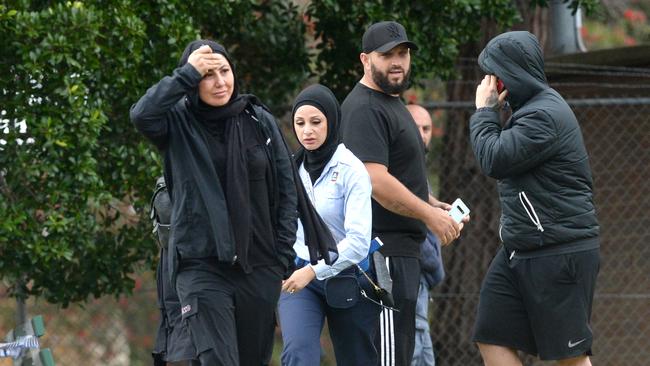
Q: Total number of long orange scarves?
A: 0